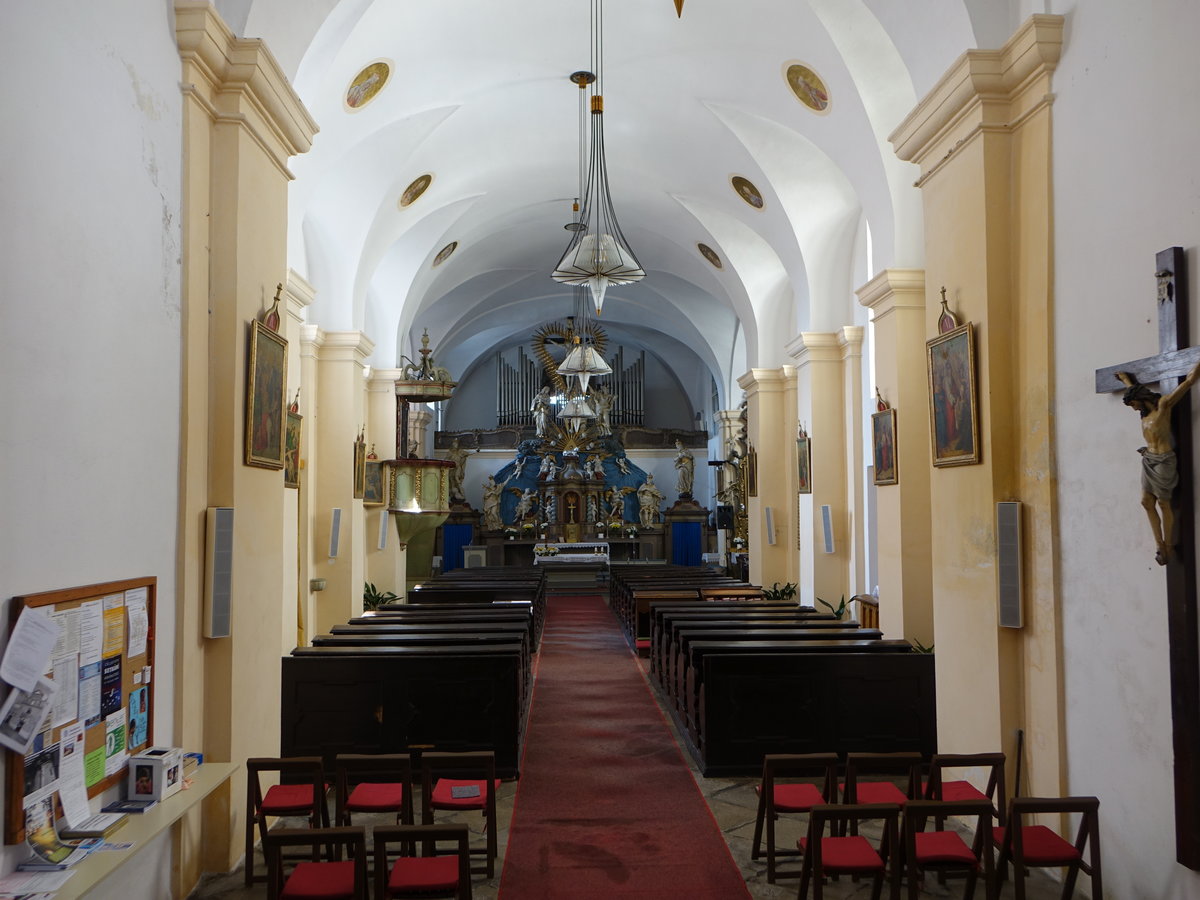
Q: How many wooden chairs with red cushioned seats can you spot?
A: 11